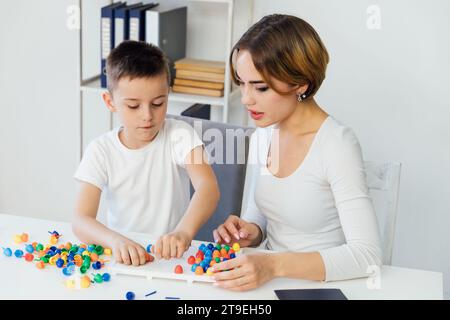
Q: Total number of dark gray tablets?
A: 1